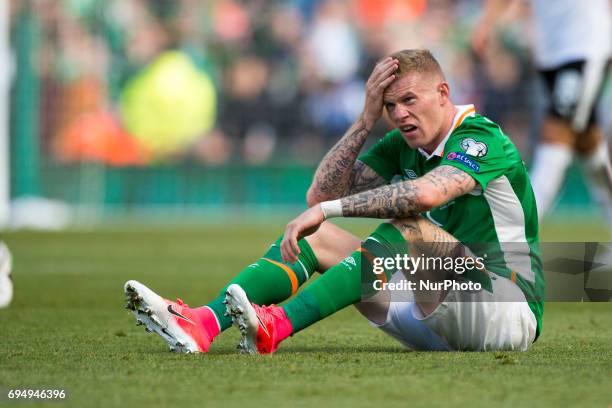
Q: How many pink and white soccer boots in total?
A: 2